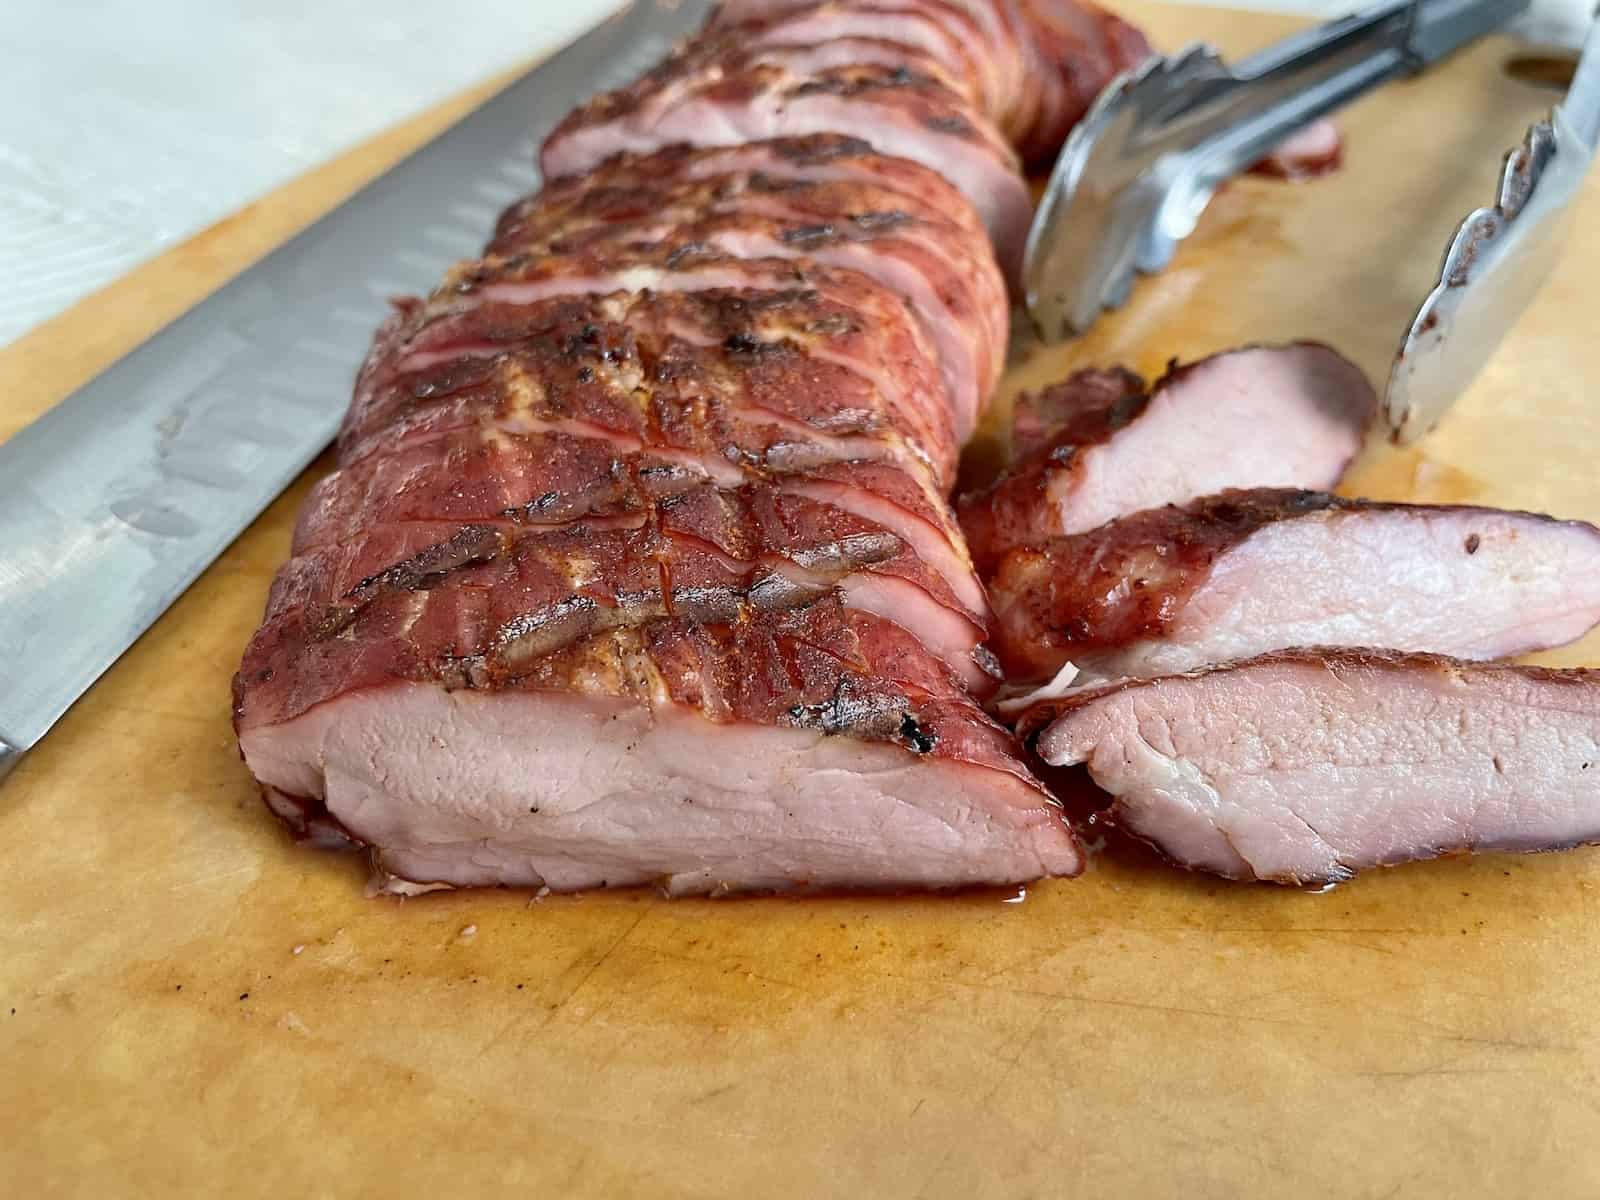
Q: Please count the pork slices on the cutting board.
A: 3